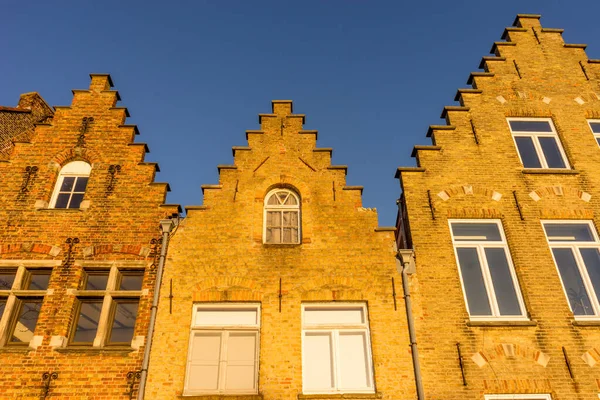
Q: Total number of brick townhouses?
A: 3